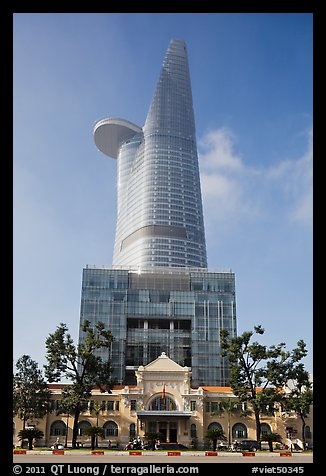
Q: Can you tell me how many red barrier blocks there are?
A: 8